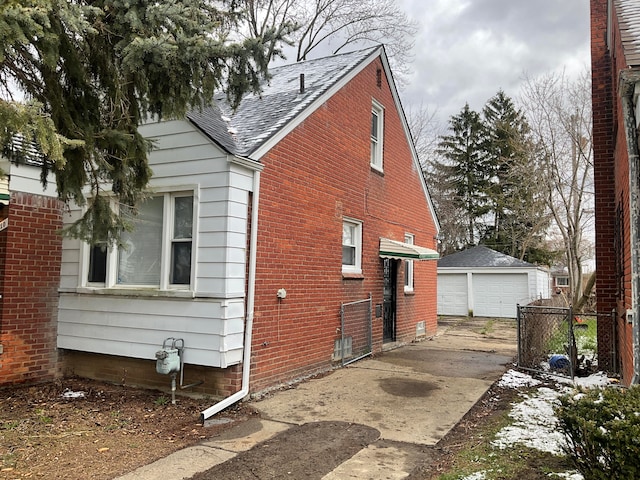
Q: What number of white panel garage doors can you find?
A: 2